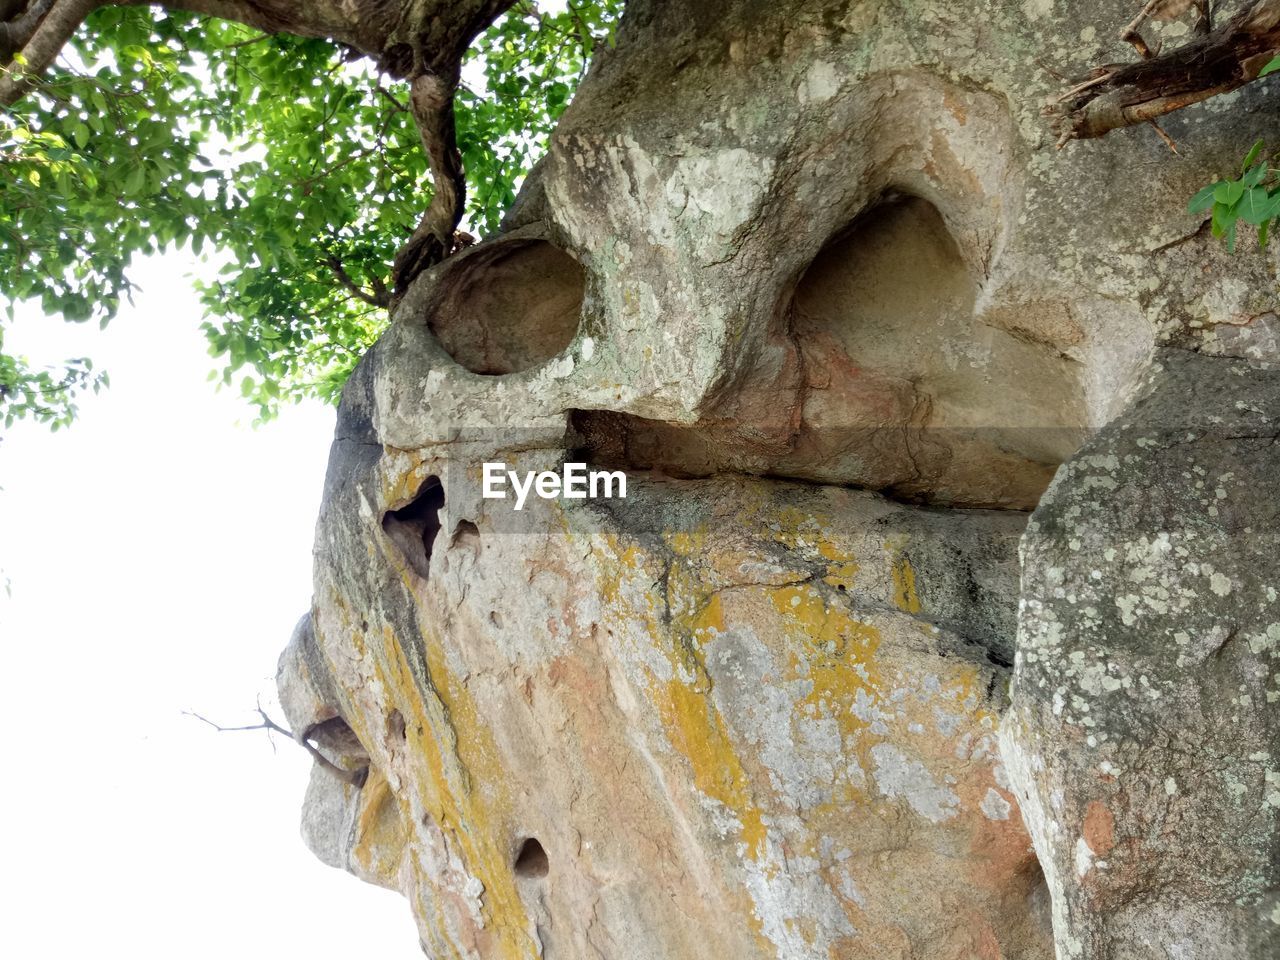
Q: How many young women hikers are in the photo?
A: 0